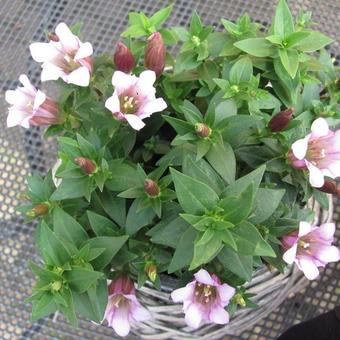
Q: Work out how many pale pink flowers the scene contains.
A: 7